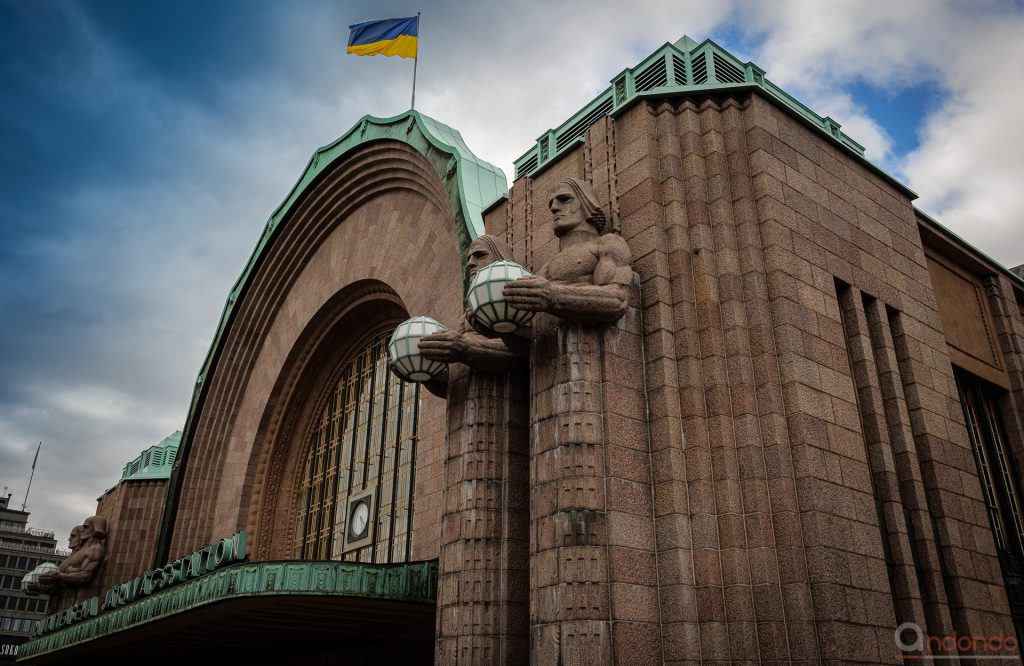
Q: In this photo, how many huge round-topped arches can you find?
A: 1